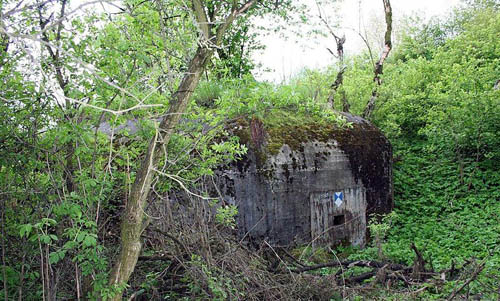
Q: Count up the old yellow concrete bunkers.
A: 0